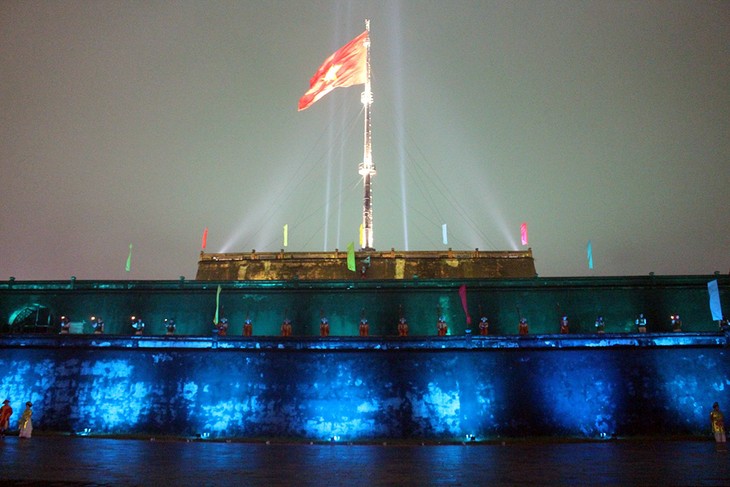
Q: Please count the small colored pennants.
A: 11